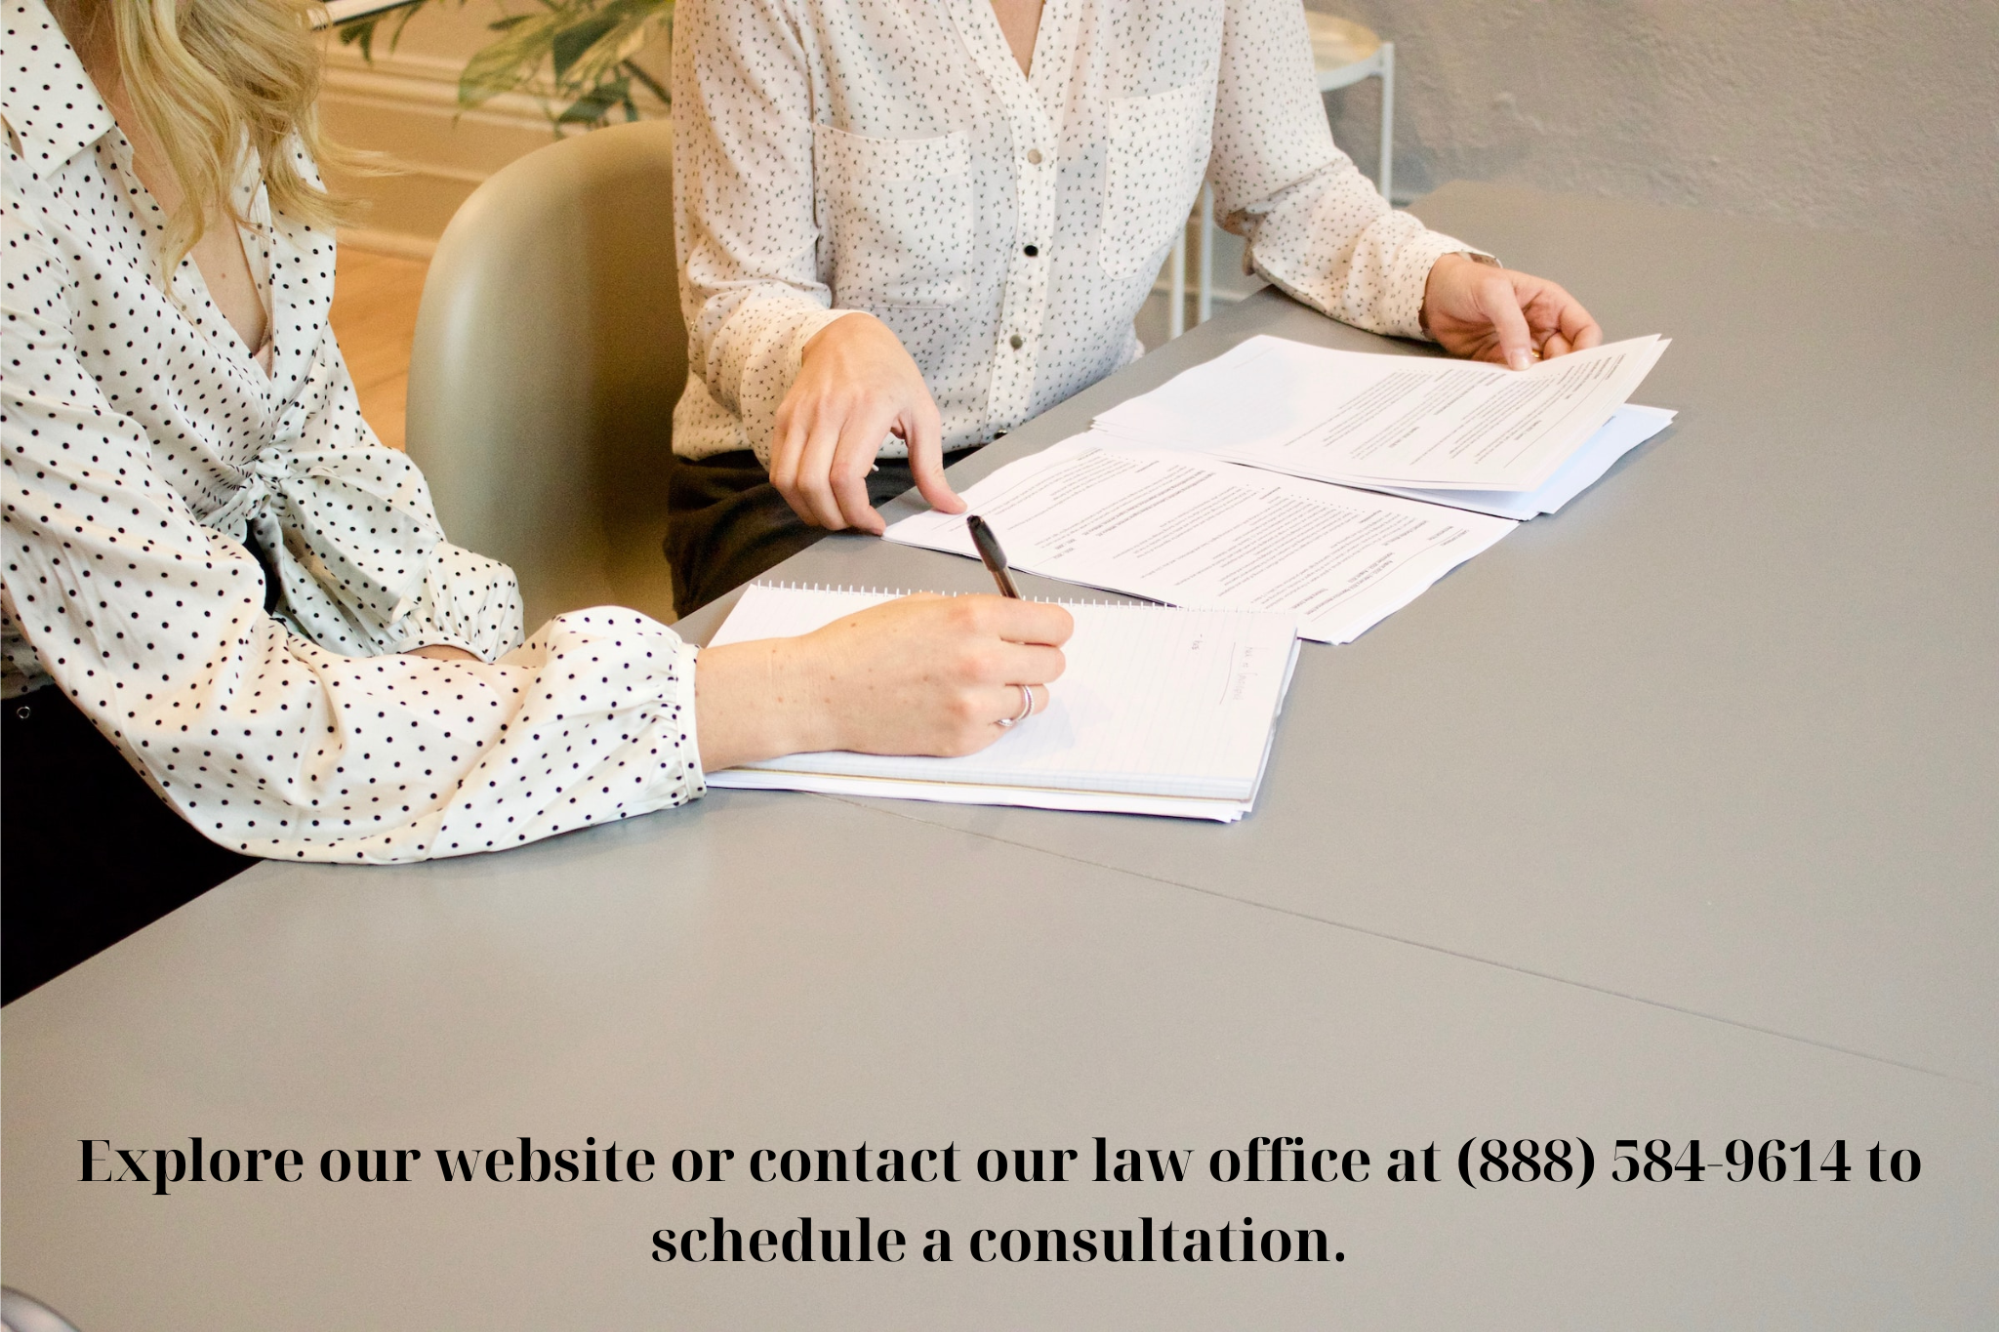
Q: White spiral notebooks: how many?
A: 1